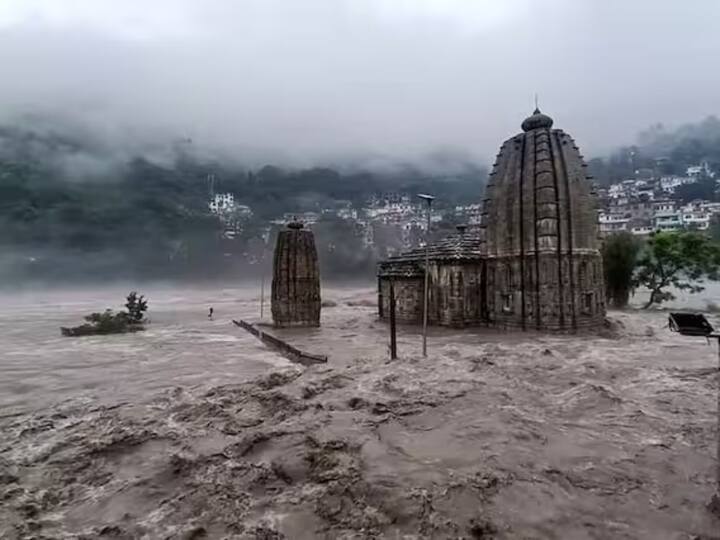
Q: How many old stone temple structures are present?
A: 2